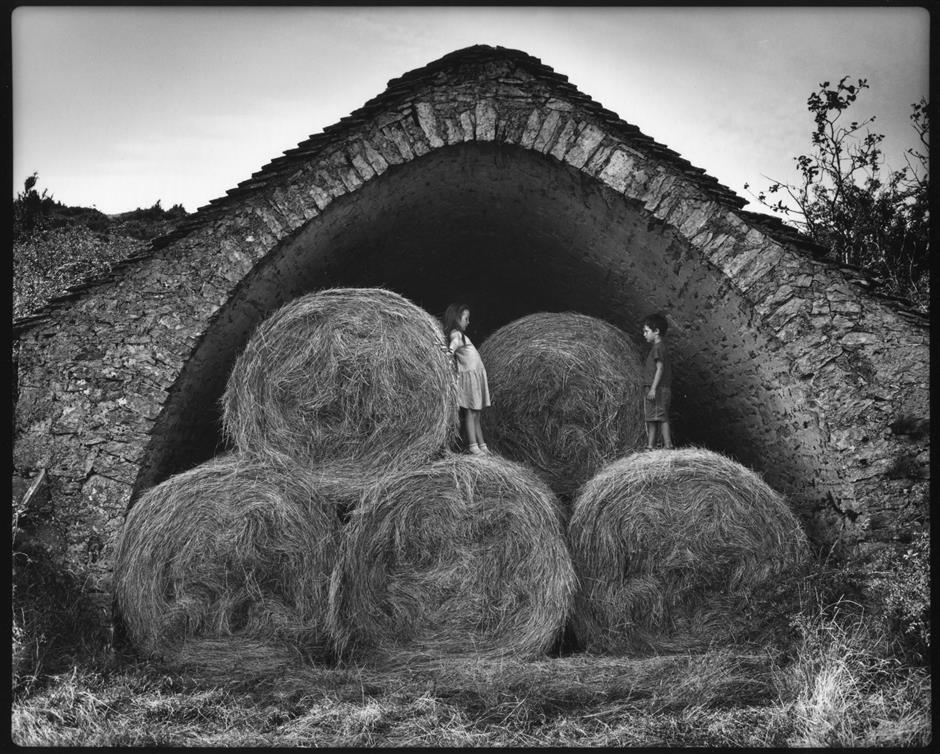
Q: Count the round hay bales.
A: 5